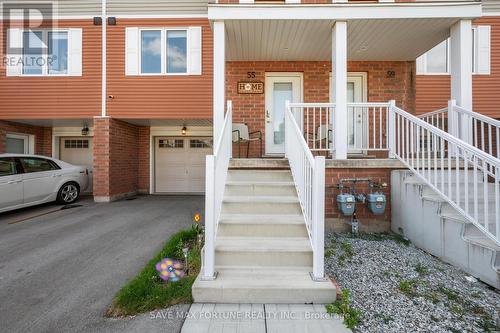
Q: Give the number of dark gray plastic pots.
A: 0